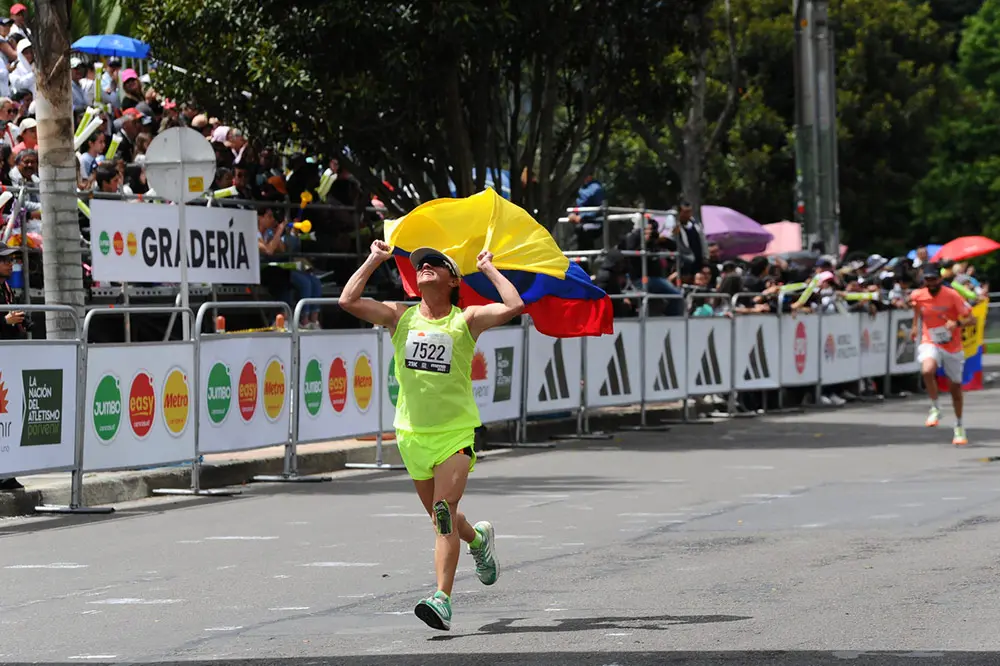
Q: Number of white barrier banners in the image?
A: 15